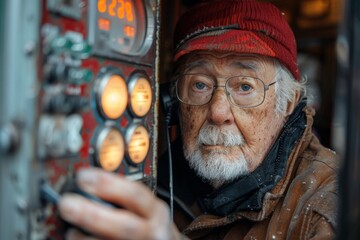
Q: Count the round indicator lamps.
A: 4